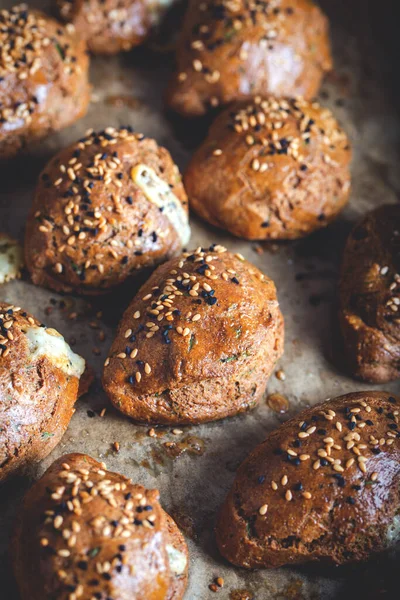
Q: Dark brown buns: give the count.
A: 10